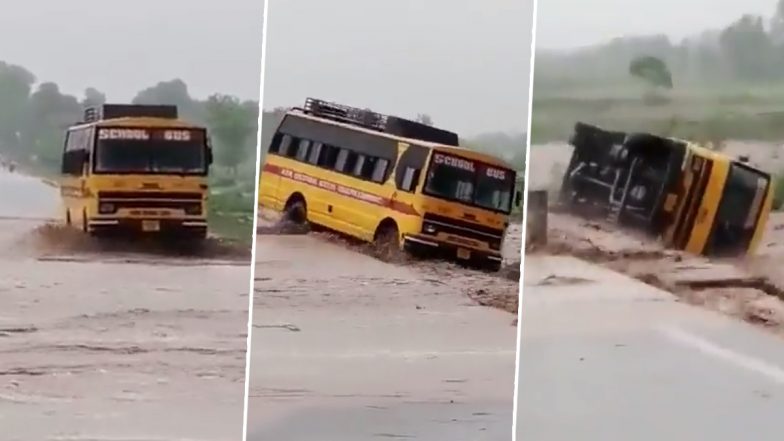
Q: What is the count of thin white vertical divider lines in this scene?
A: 2